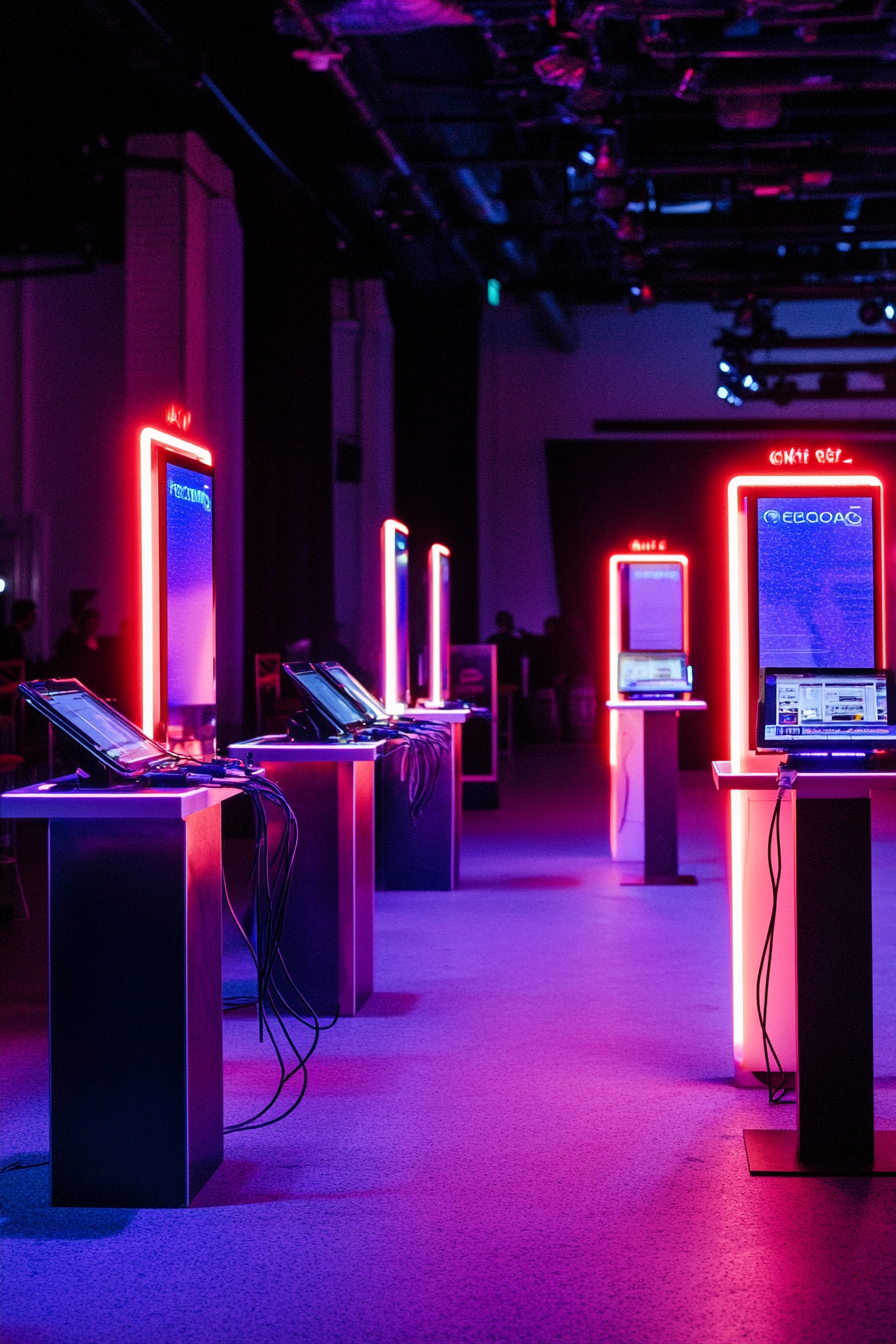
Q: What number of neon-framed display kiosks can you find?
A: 5